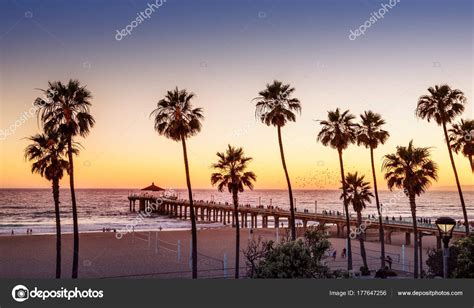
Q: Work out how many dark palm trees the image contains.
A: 11